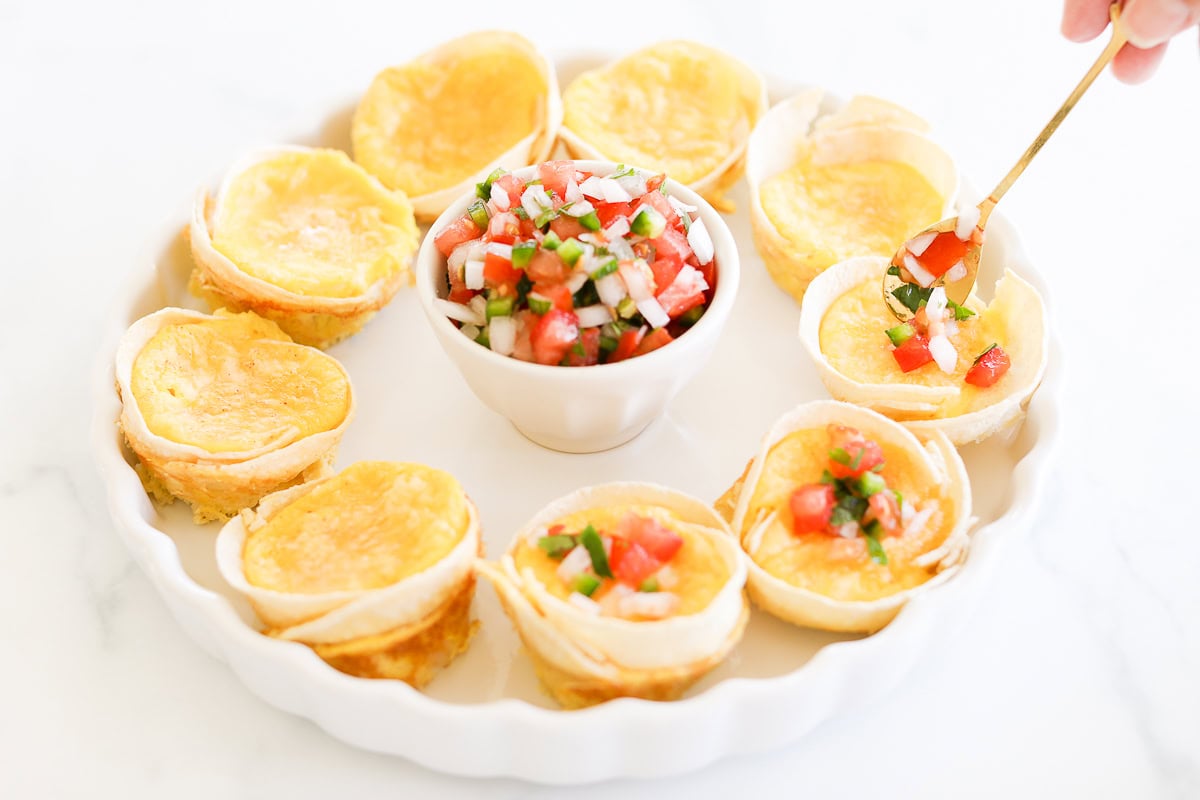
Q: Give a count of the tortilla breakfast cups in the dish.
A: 9